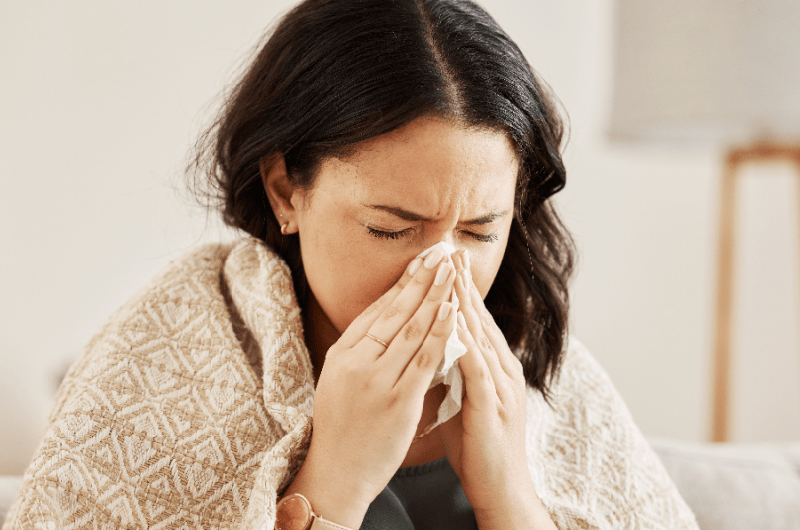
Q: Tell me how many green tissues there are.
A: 0